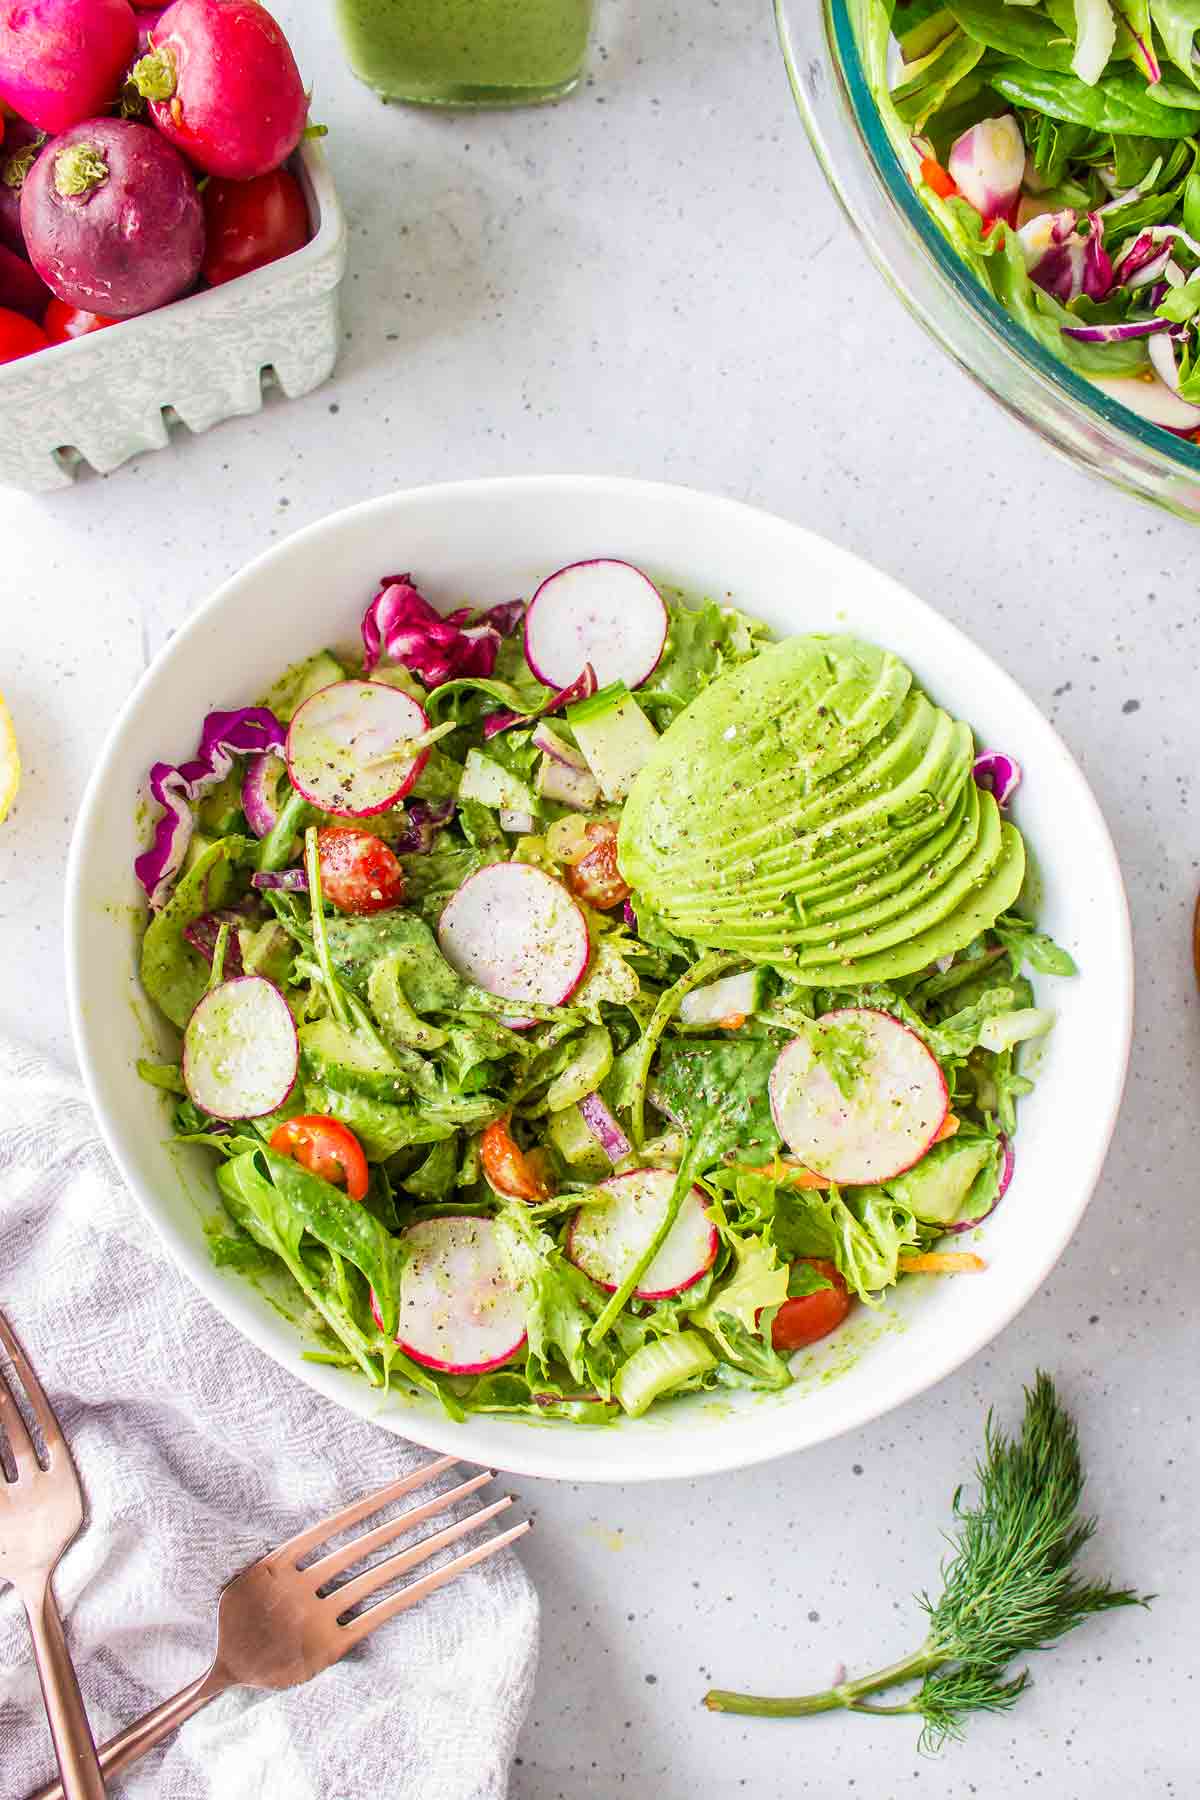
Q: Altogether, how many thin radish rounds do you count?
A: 7